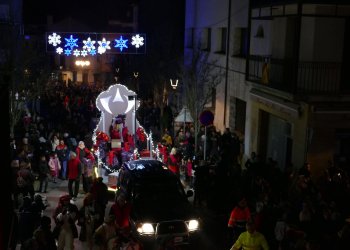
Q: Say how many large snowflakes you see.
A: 6